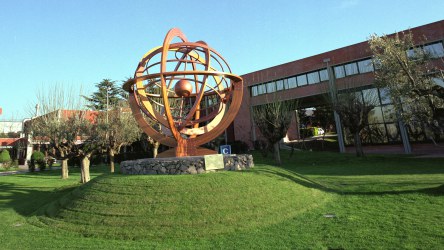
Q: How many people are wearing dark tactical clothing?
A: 0